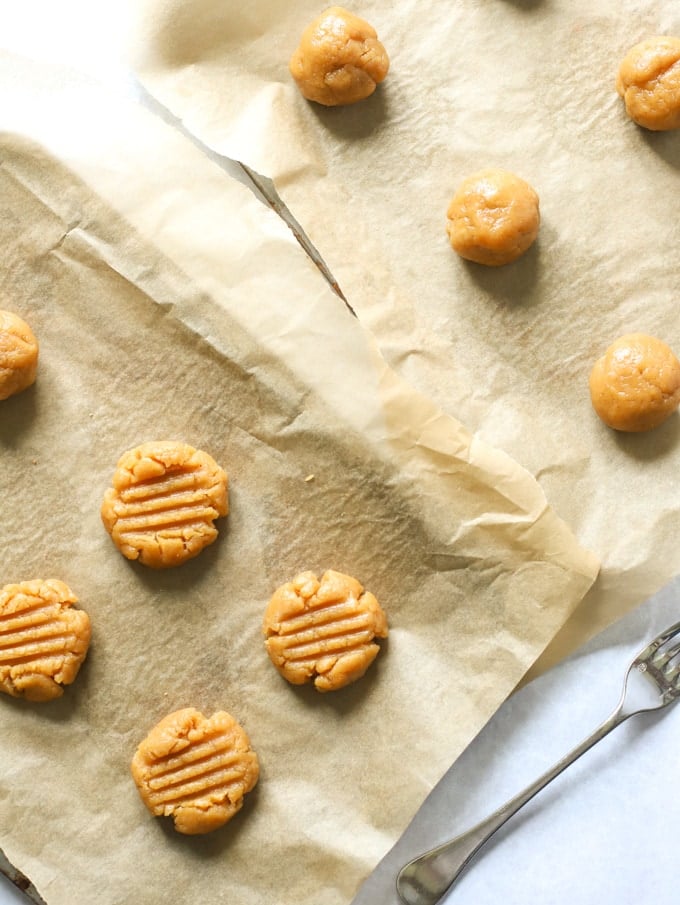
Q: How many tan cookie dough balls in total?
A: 5